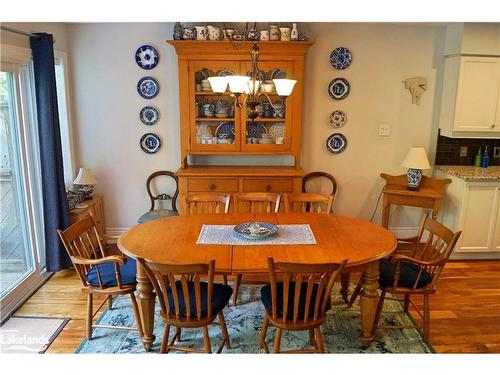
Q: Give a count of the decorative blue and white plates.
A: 8